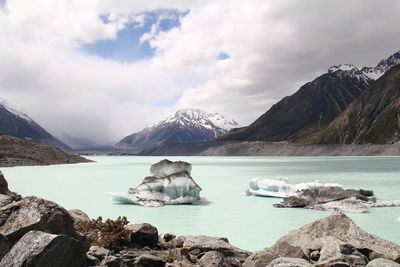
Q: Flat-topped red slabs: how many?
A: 0